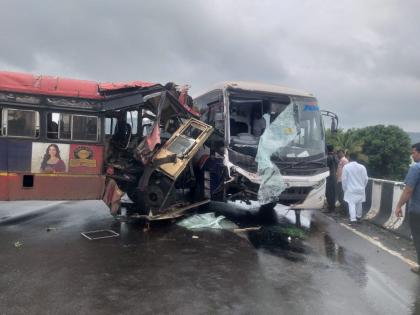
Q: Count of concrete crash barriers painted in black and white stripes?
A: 1